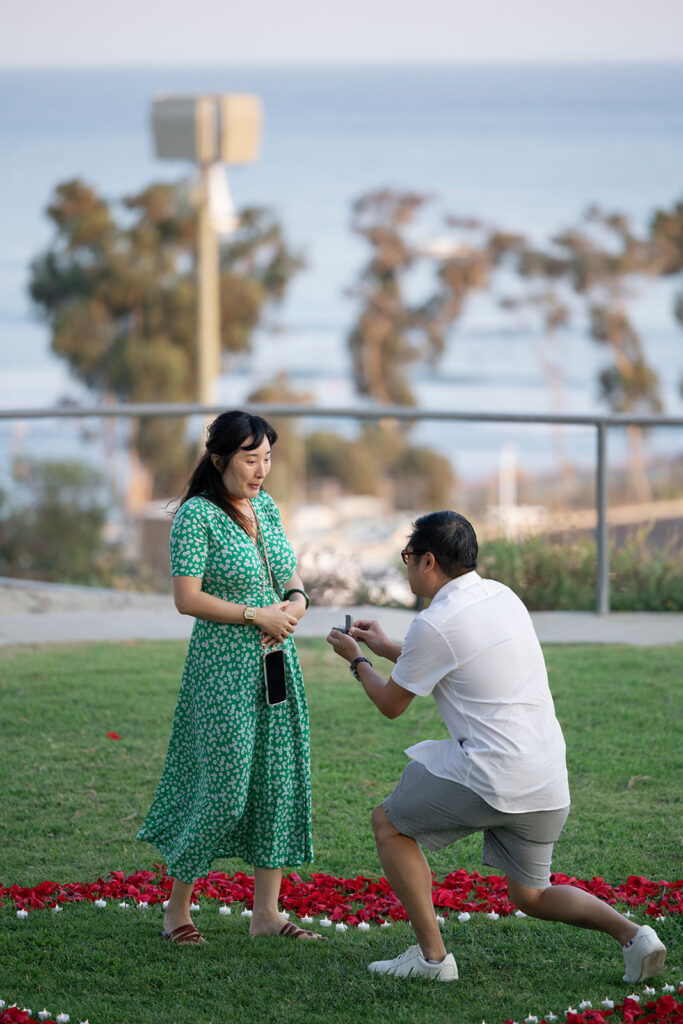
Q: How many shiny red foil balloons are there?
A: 0